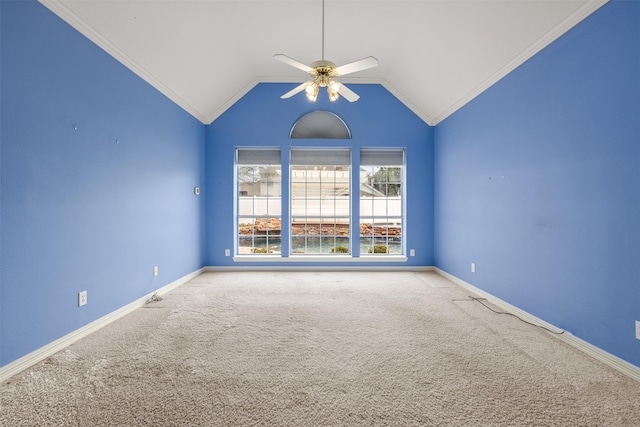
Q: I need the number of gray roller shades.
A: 3